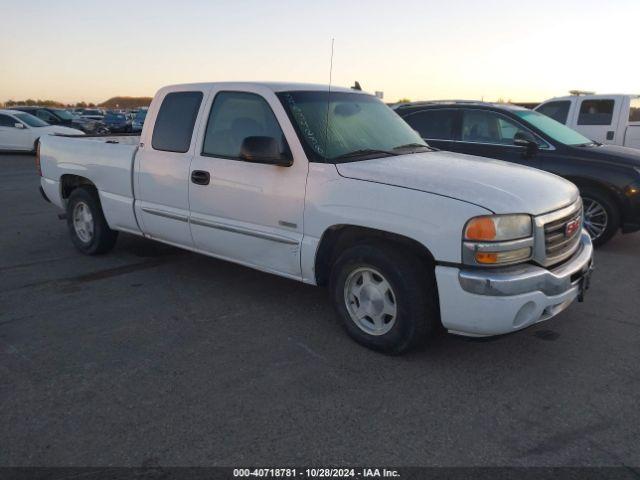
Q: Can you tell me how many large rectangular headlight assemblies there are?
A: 1